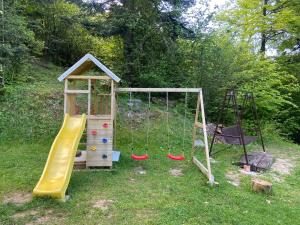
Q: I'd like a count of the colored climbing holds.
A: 5